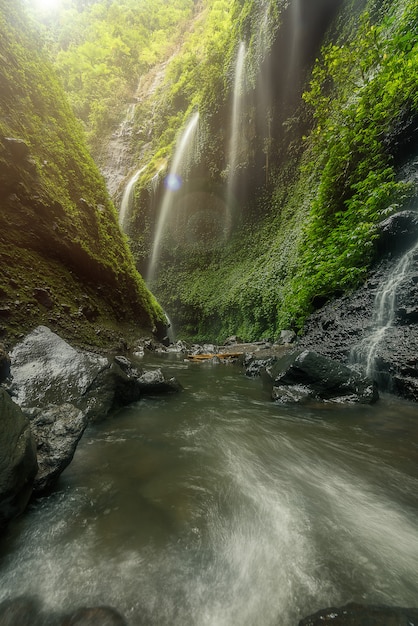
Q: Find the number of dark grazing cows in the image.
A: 0